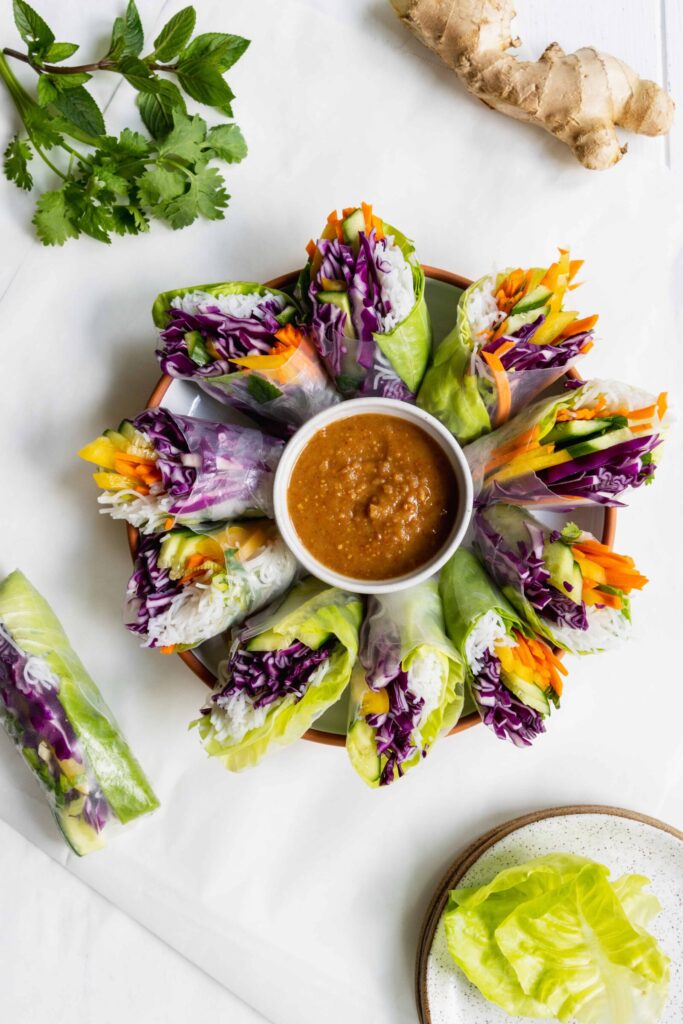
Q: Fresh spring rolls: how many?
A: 11